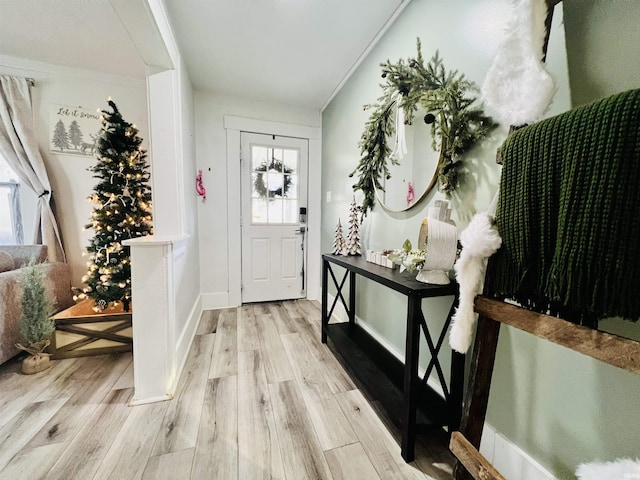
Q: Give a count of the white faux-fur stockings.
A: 2